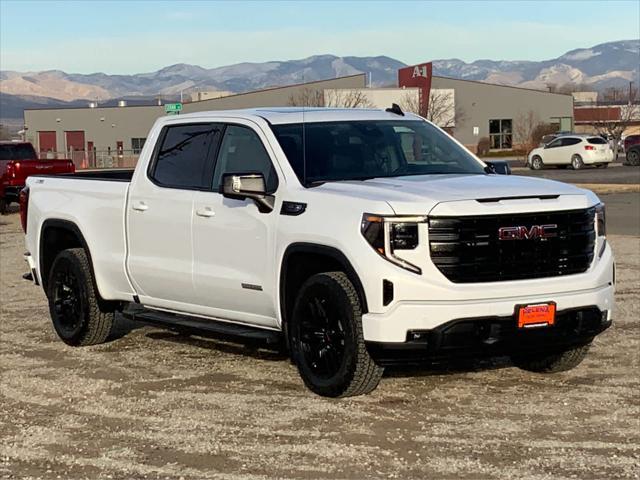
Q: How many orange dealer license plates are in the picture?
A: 1